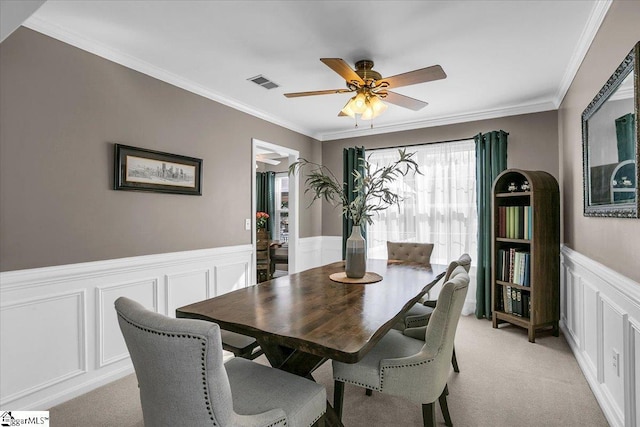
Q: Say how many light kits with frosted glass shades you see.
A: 1